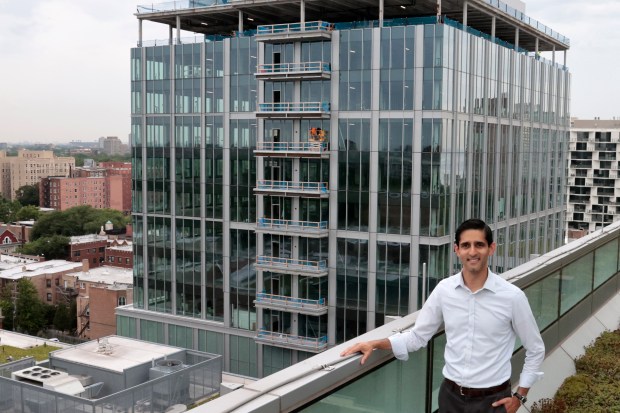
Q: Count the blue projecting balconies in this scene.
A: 9